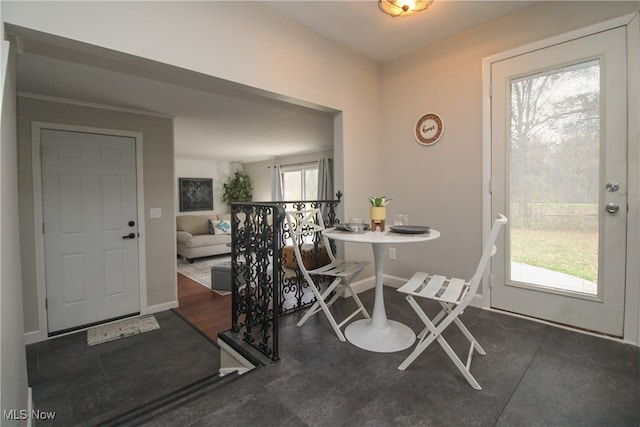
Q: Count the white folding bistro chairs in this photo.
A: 2